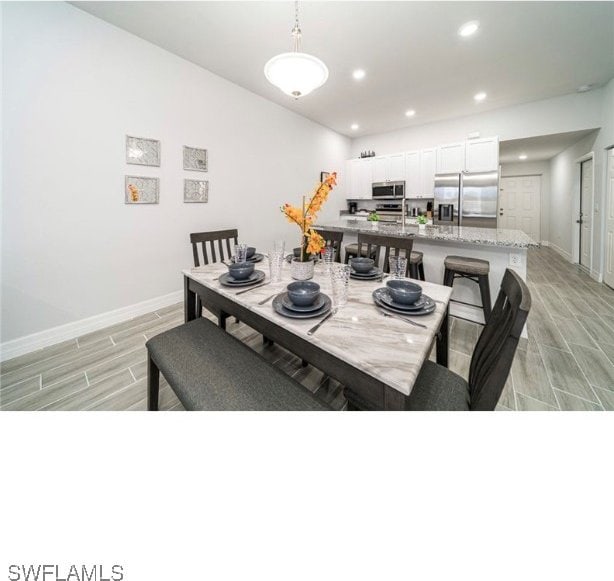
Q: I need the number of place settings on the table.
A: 6